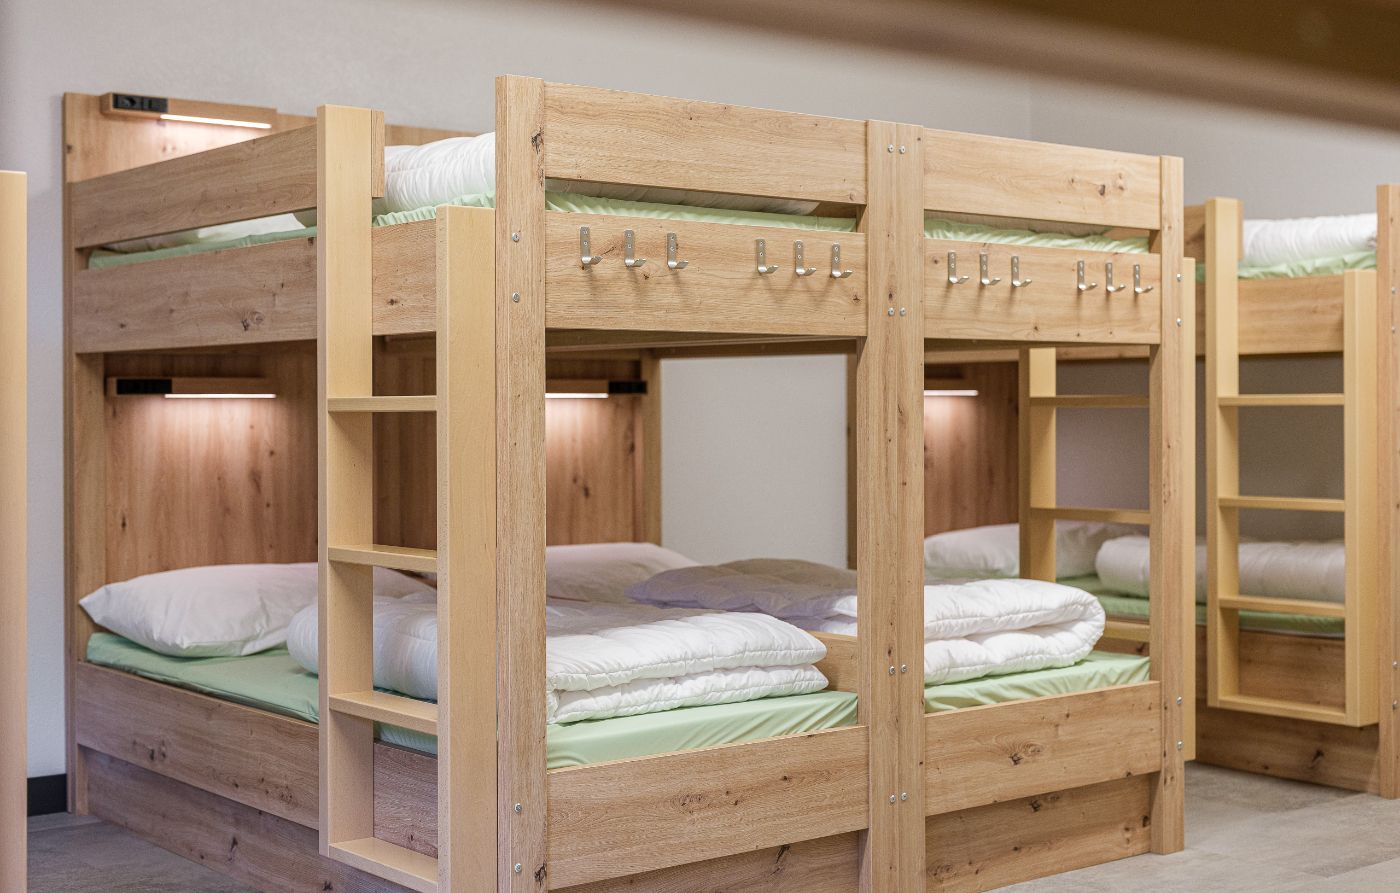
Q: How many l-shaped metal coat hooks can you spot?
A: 12